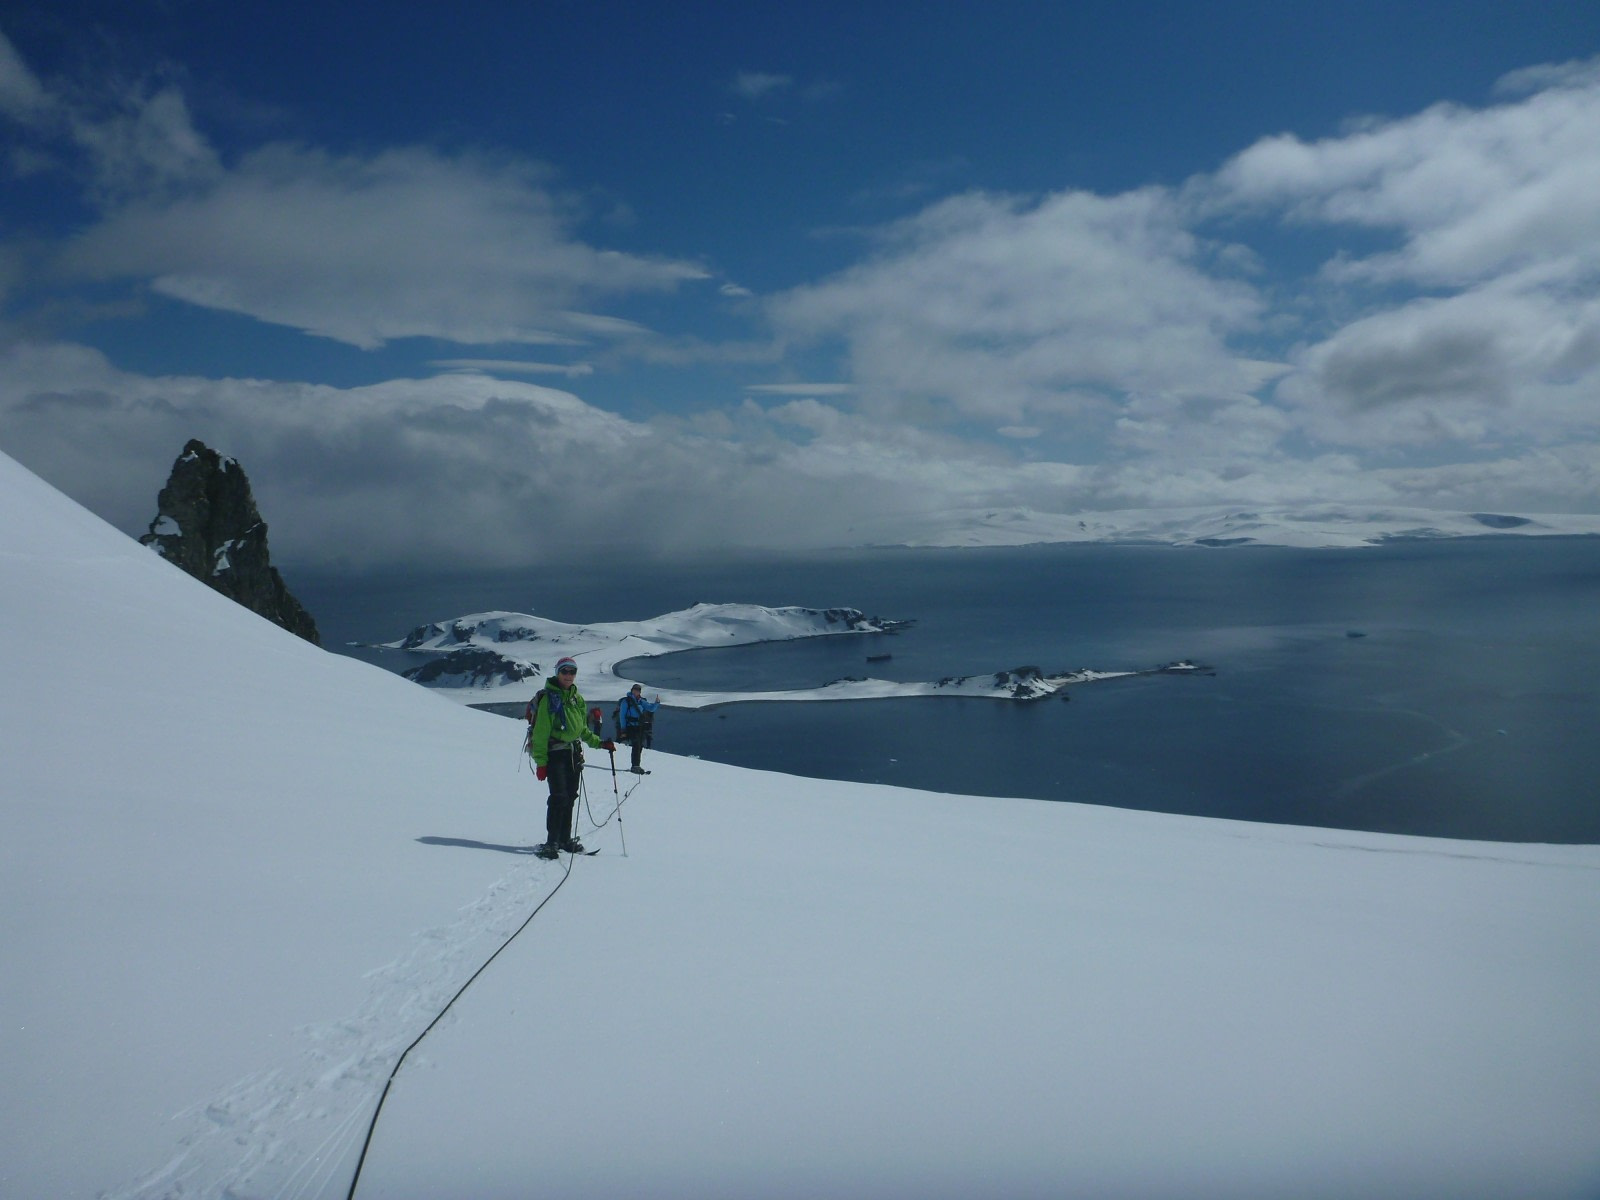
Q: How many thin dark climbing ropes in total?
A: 1